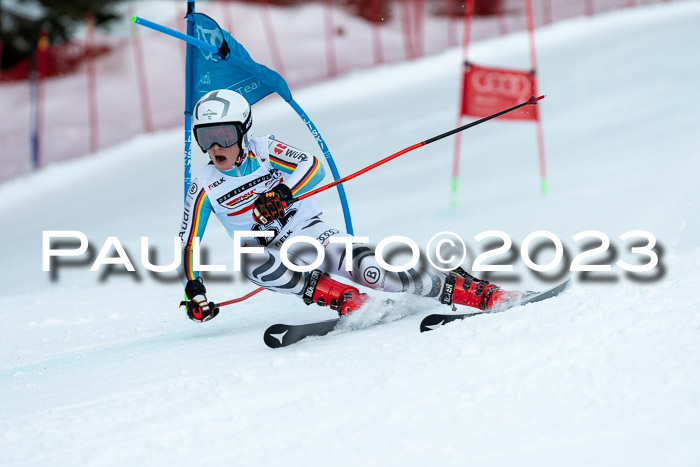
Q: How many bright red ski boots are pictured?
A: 2